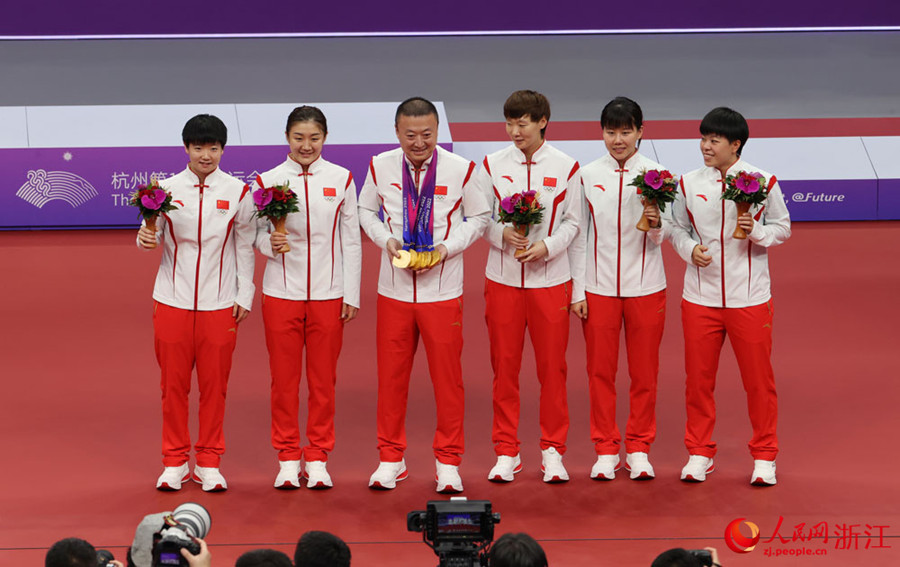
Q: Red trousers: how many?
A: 6